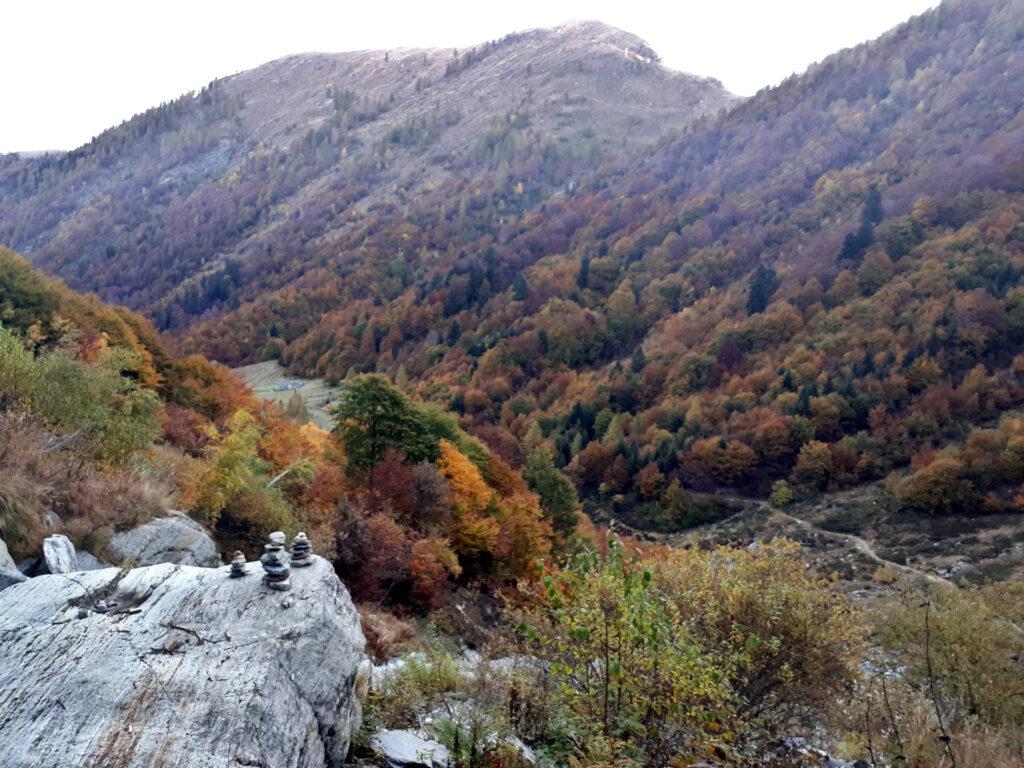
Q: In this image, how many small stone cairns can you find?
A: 3